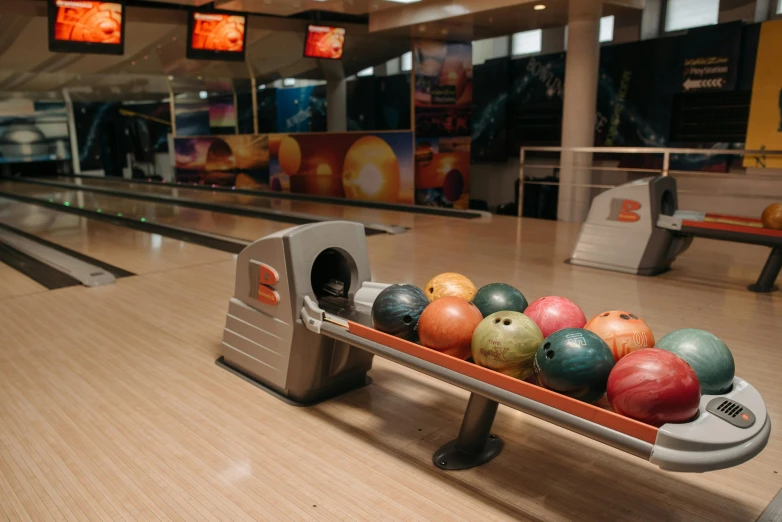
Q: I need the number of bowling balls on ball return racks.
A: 11